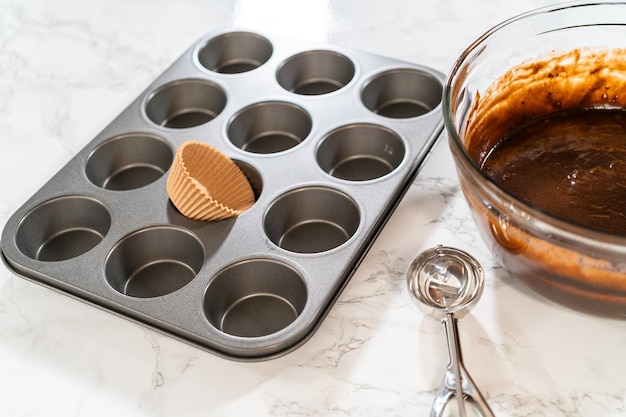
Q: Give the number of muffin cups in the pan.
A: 12